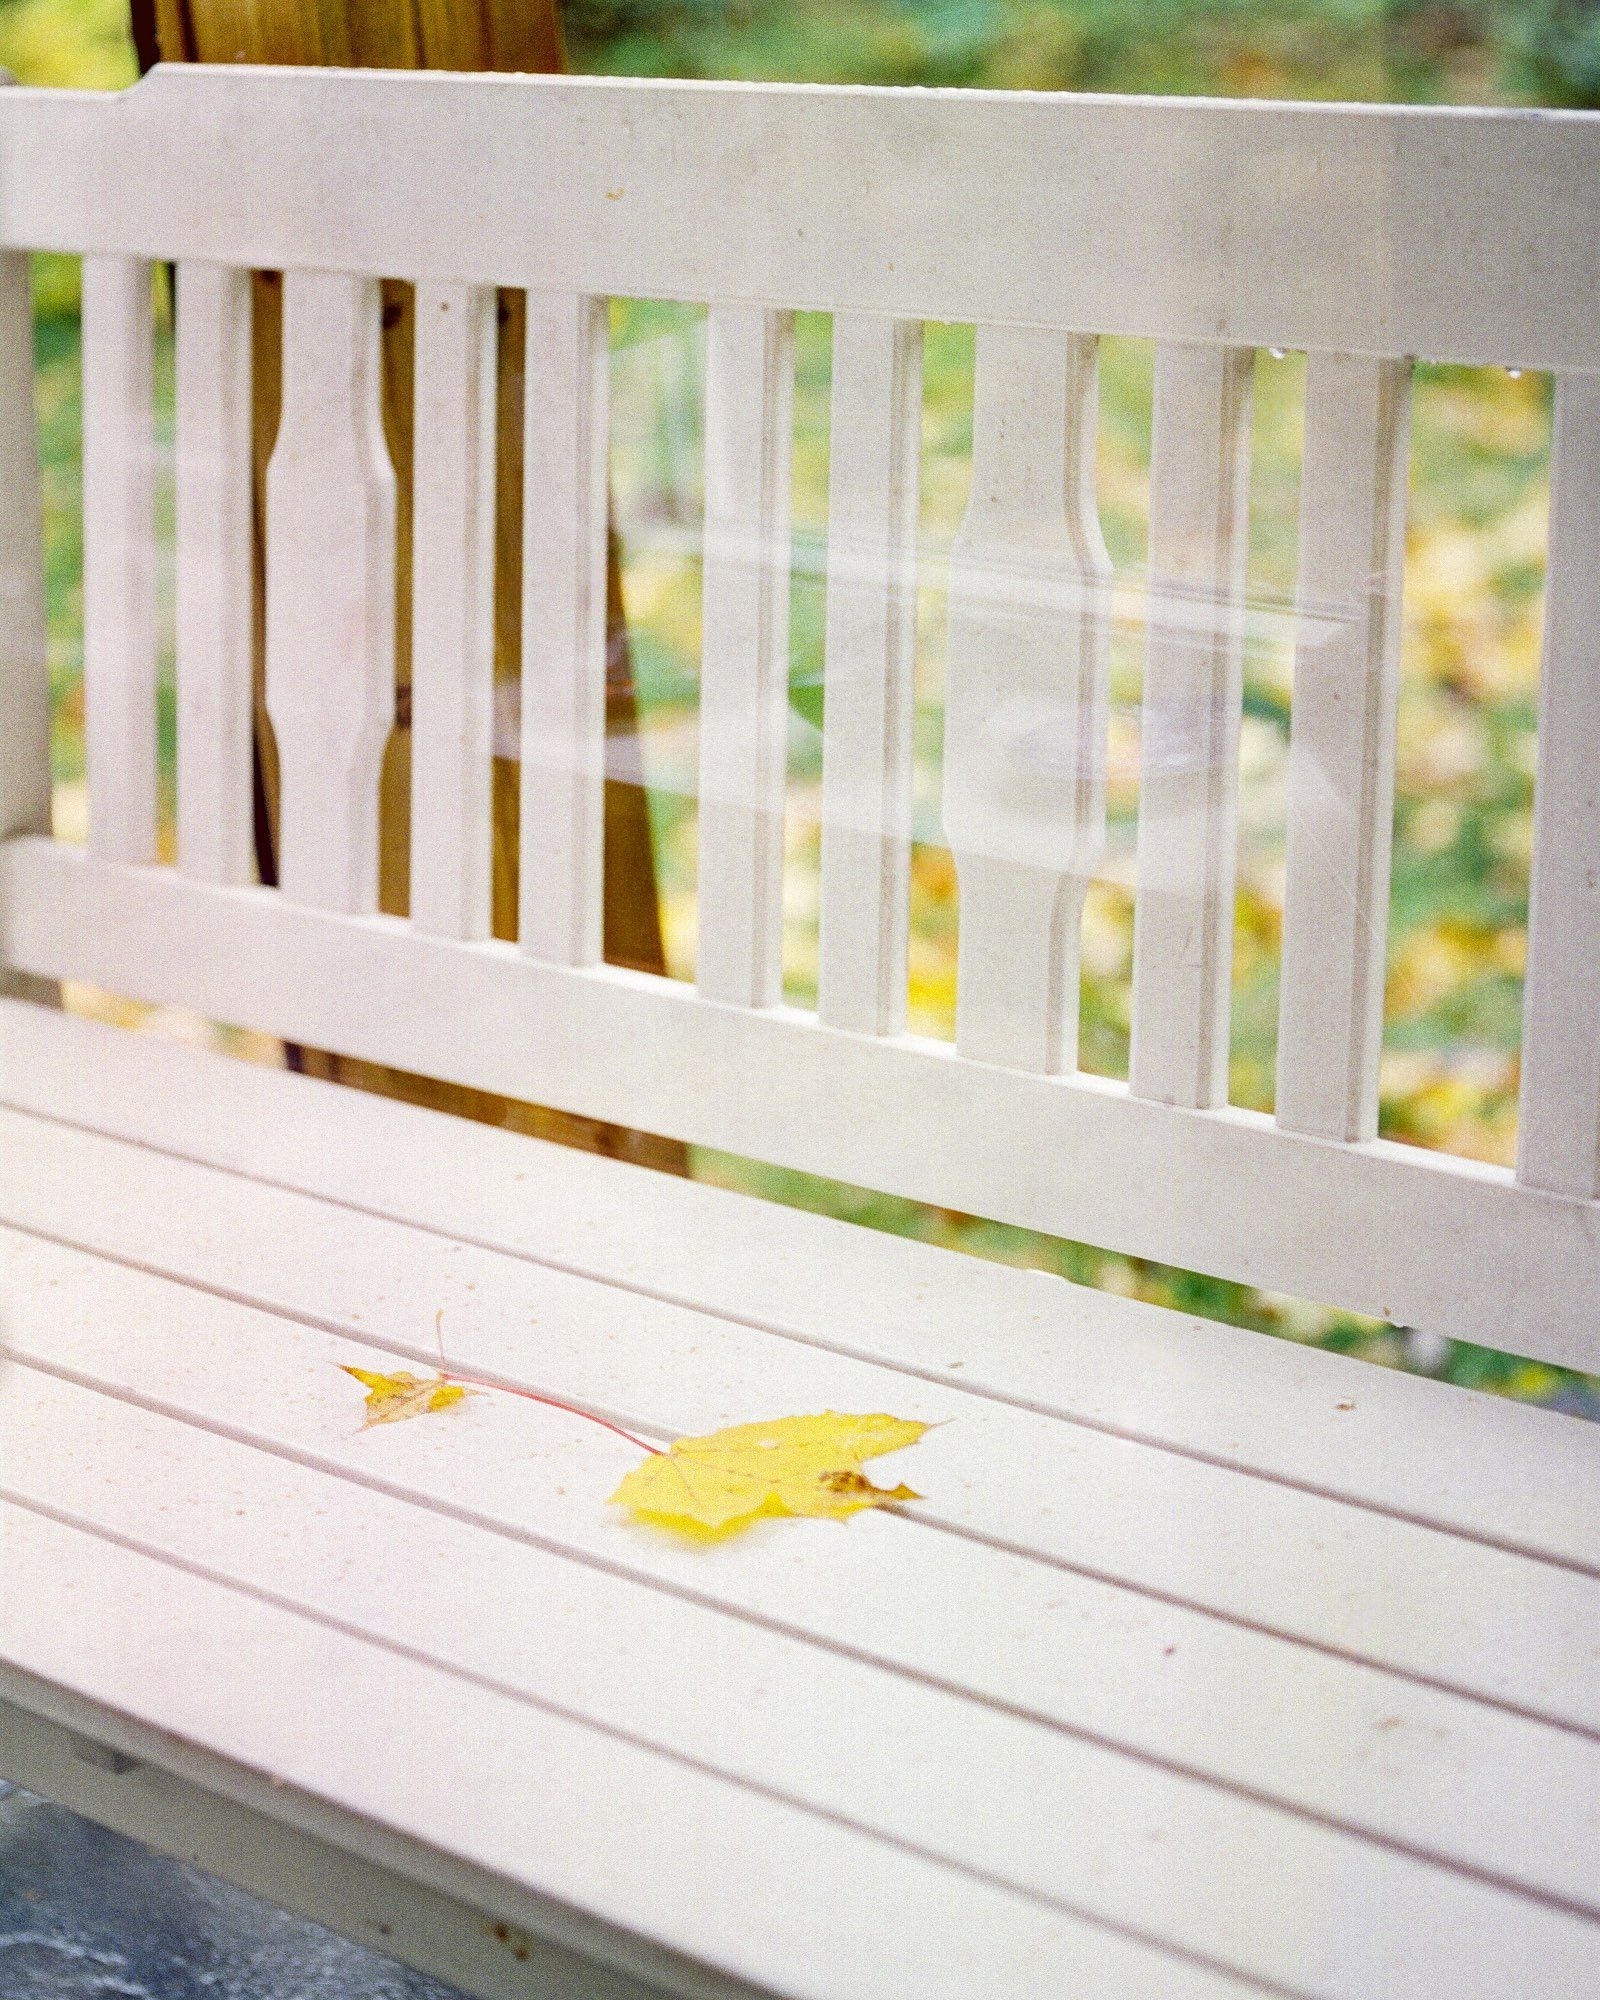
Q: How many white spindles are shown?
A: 11